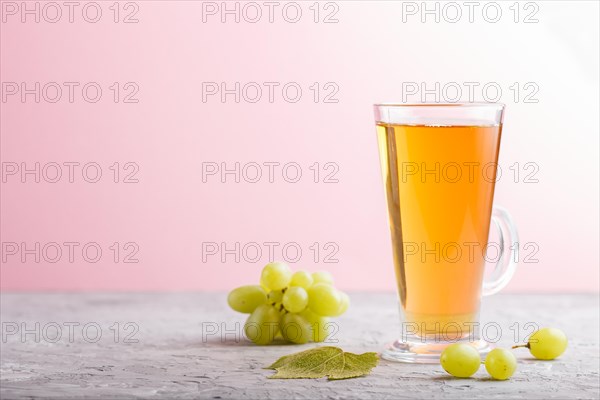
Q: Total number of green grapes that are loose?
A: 3